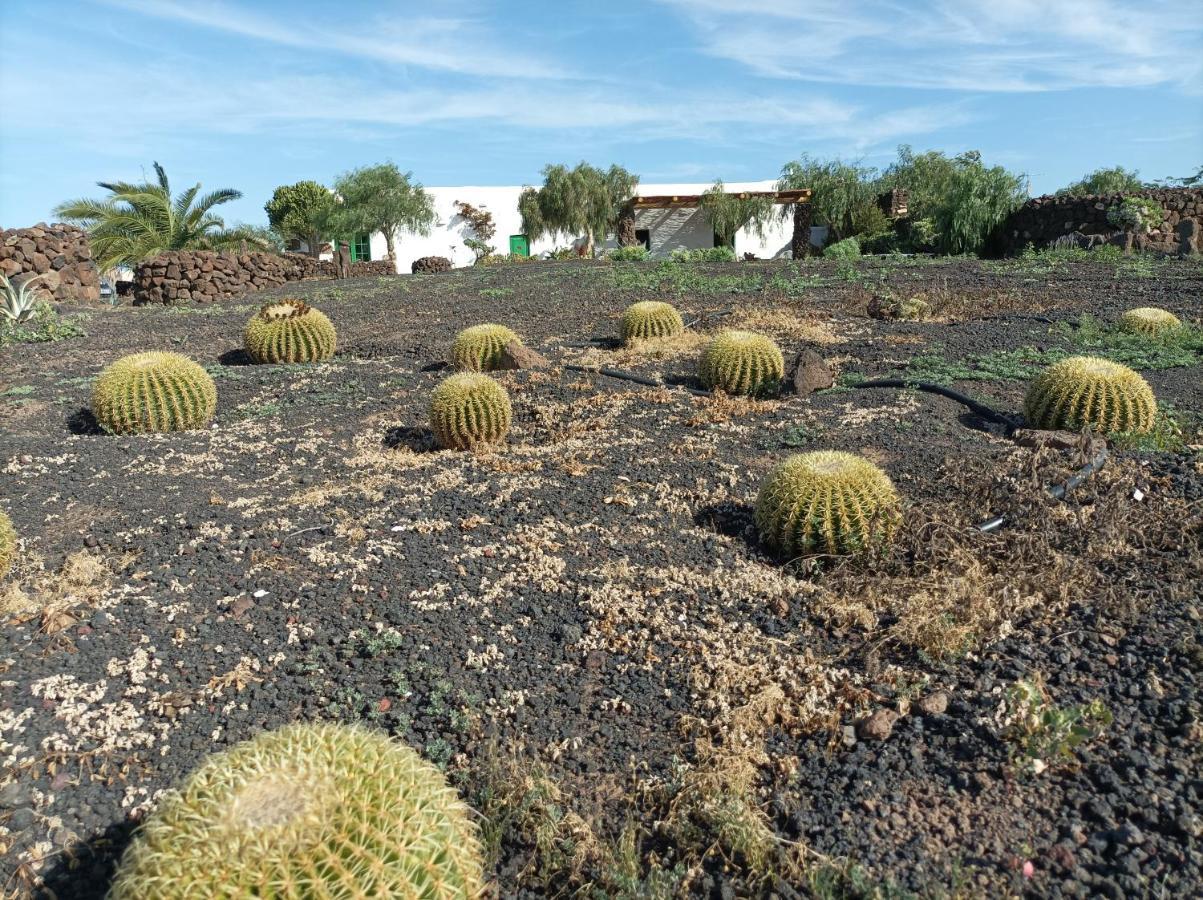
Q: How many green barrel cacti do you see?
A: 11